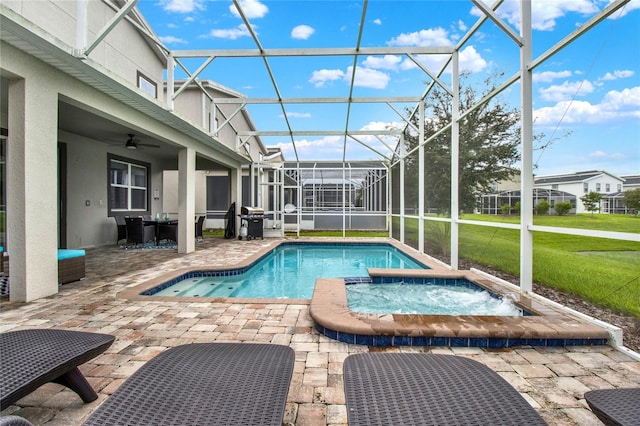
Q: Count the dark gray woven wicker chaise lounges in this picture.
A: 4